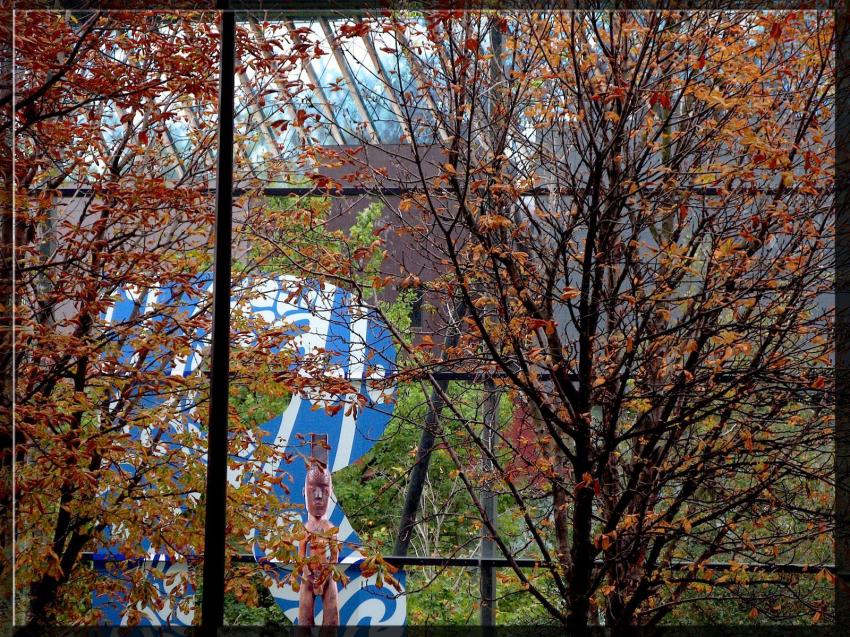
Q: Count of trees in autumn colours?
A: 2